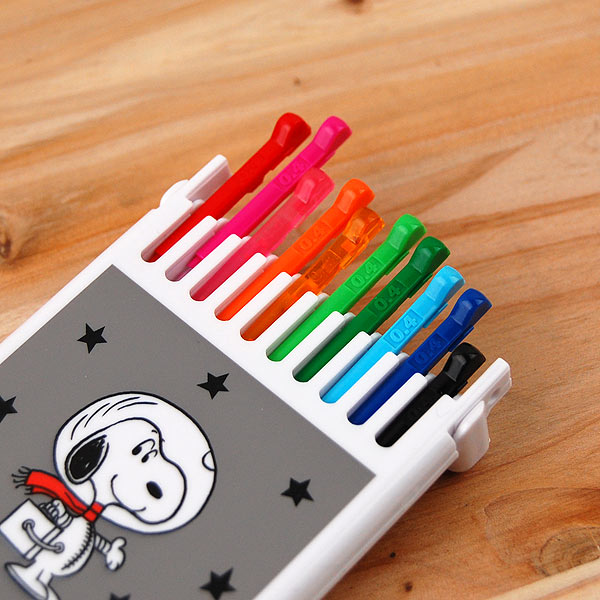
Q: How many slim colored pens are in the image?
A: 10